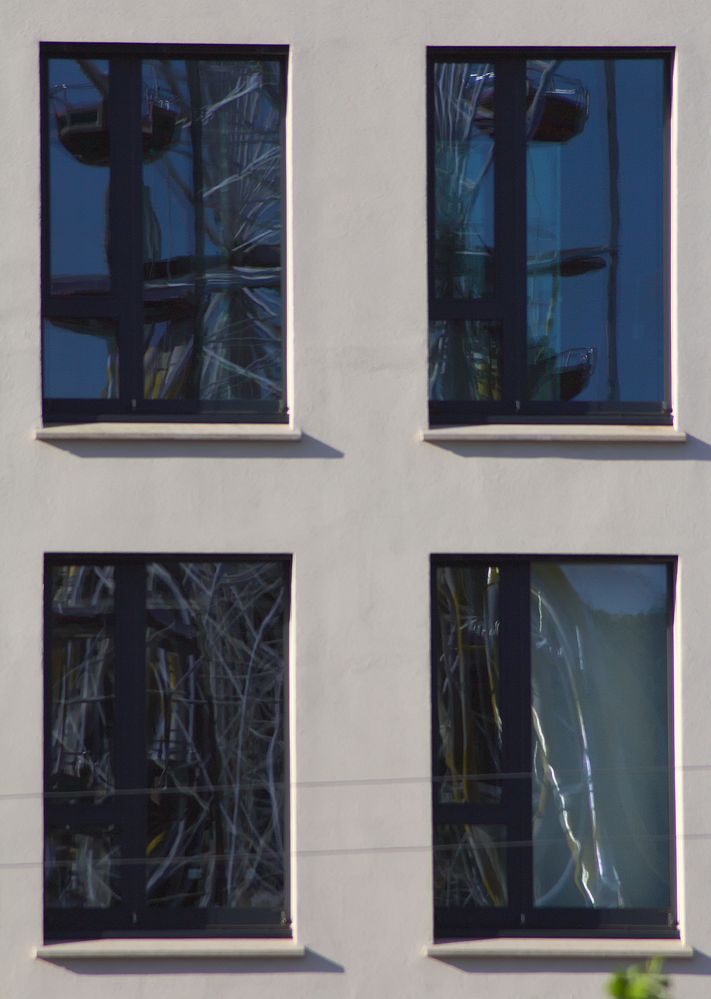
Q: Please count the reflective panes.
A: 12